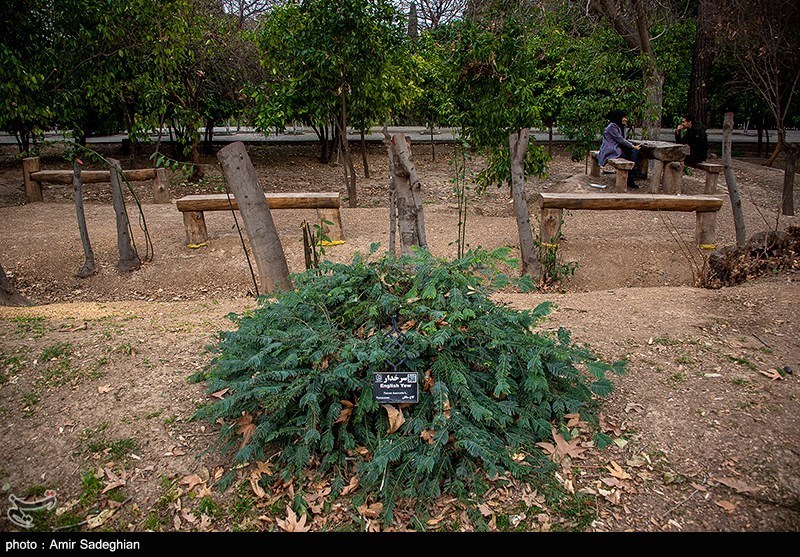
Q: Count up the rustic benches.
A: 5